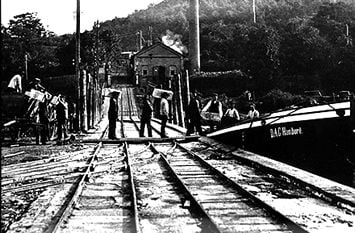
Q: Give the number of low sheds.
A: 1